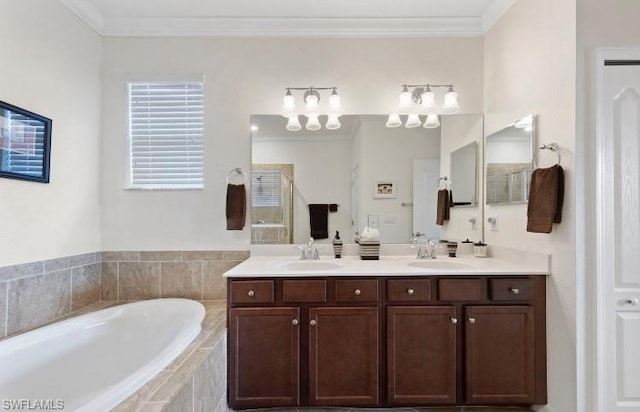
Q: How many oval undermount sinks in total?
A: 2